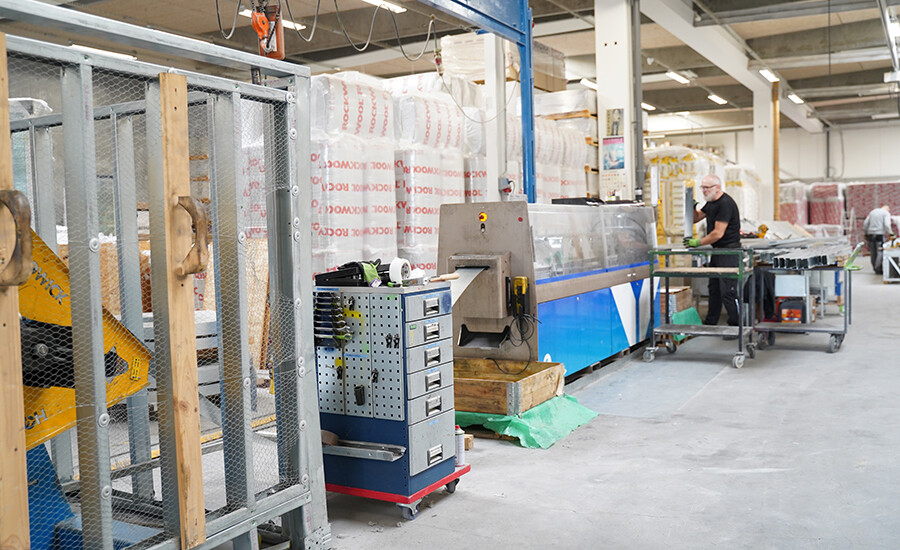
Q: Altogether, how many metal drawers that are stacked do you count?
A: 6